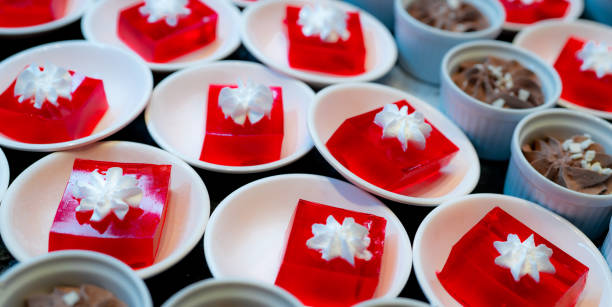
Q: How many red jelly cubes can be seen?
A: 11